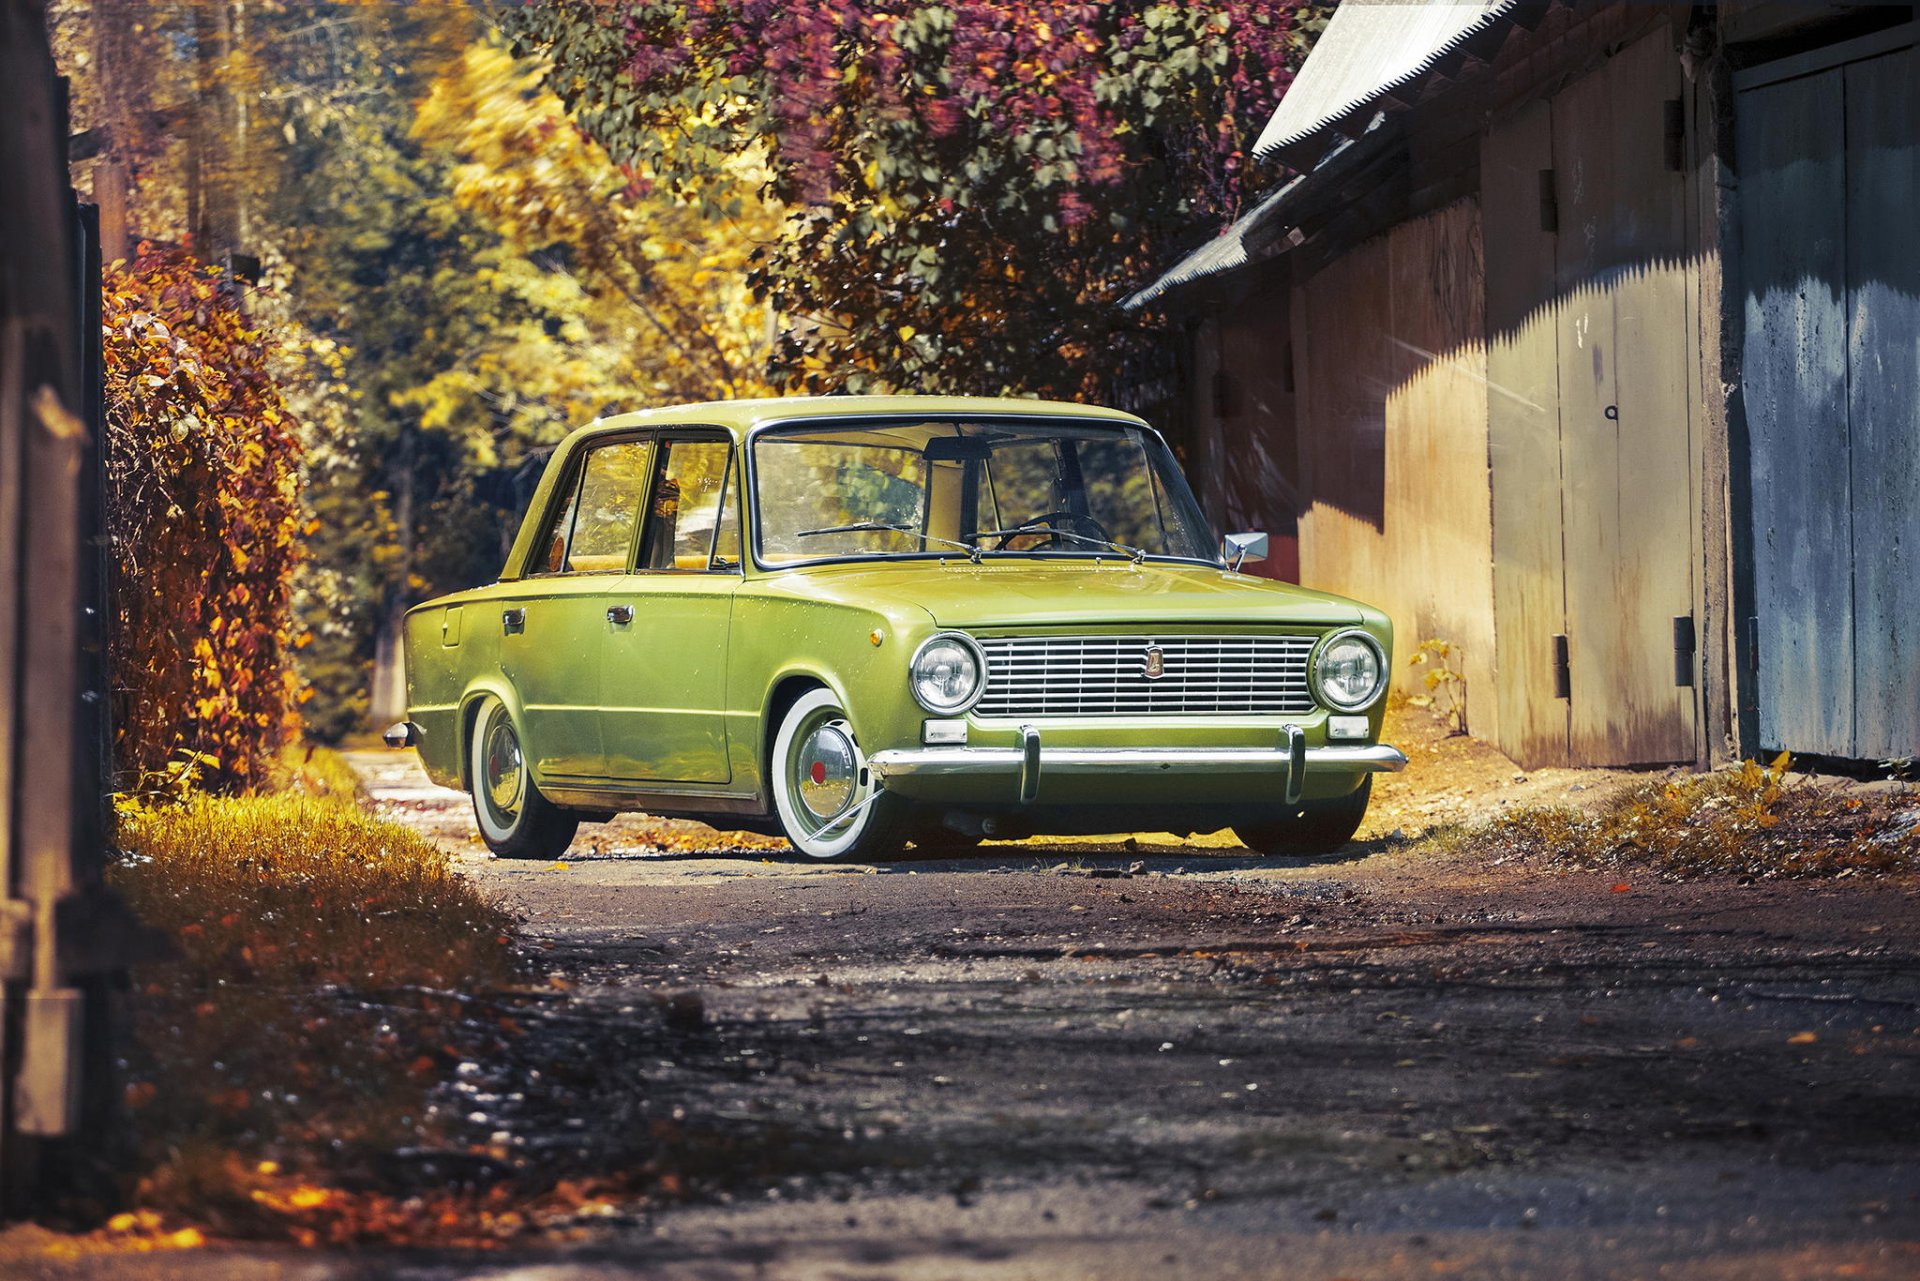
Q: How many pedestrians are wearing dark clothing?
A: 0